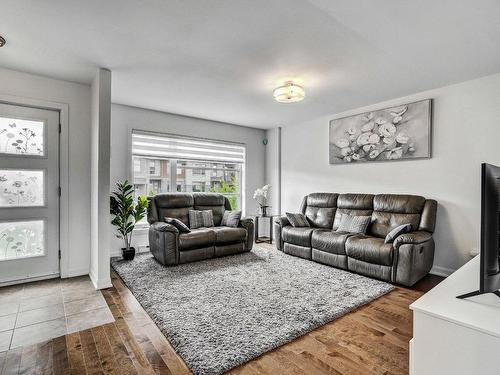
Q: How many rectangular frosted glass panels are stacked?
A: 3